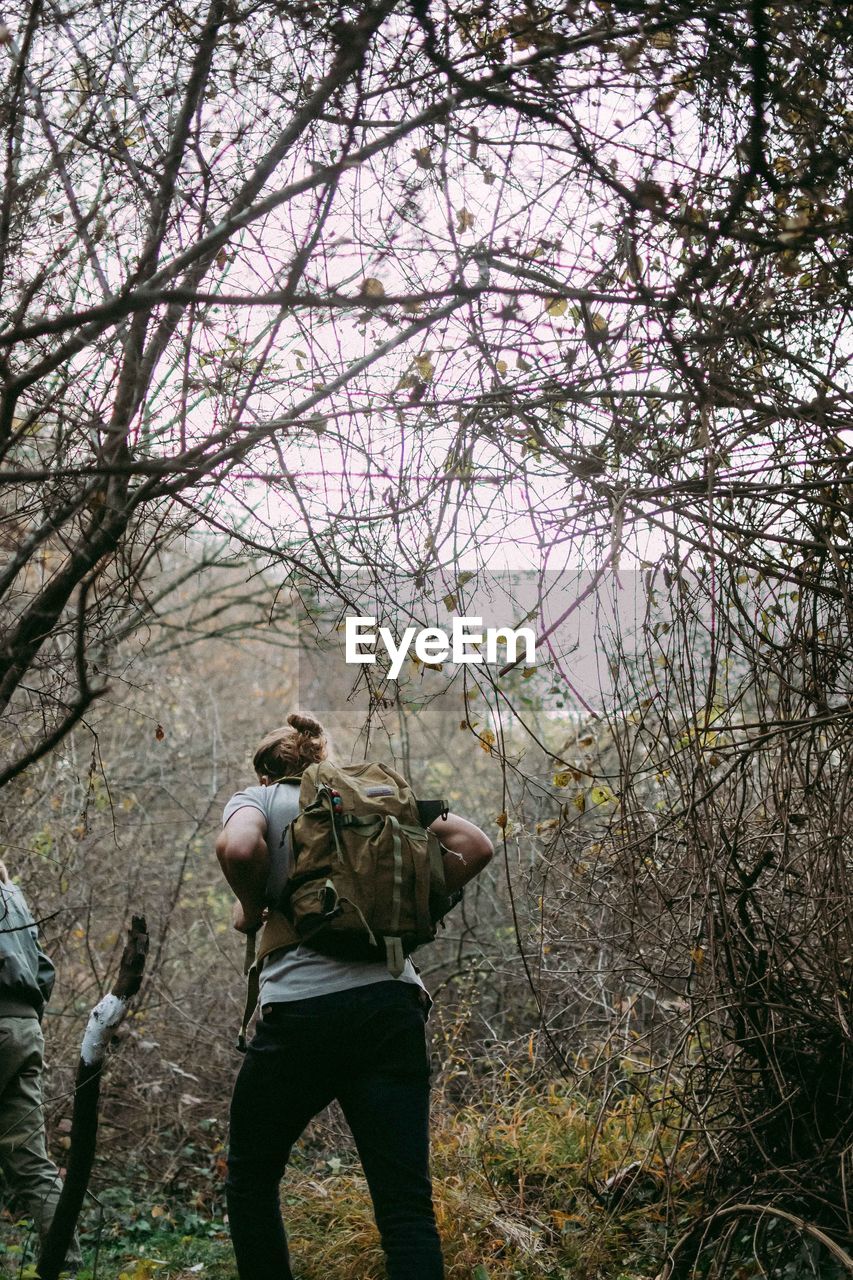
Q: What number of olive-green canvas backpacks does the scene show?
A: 1